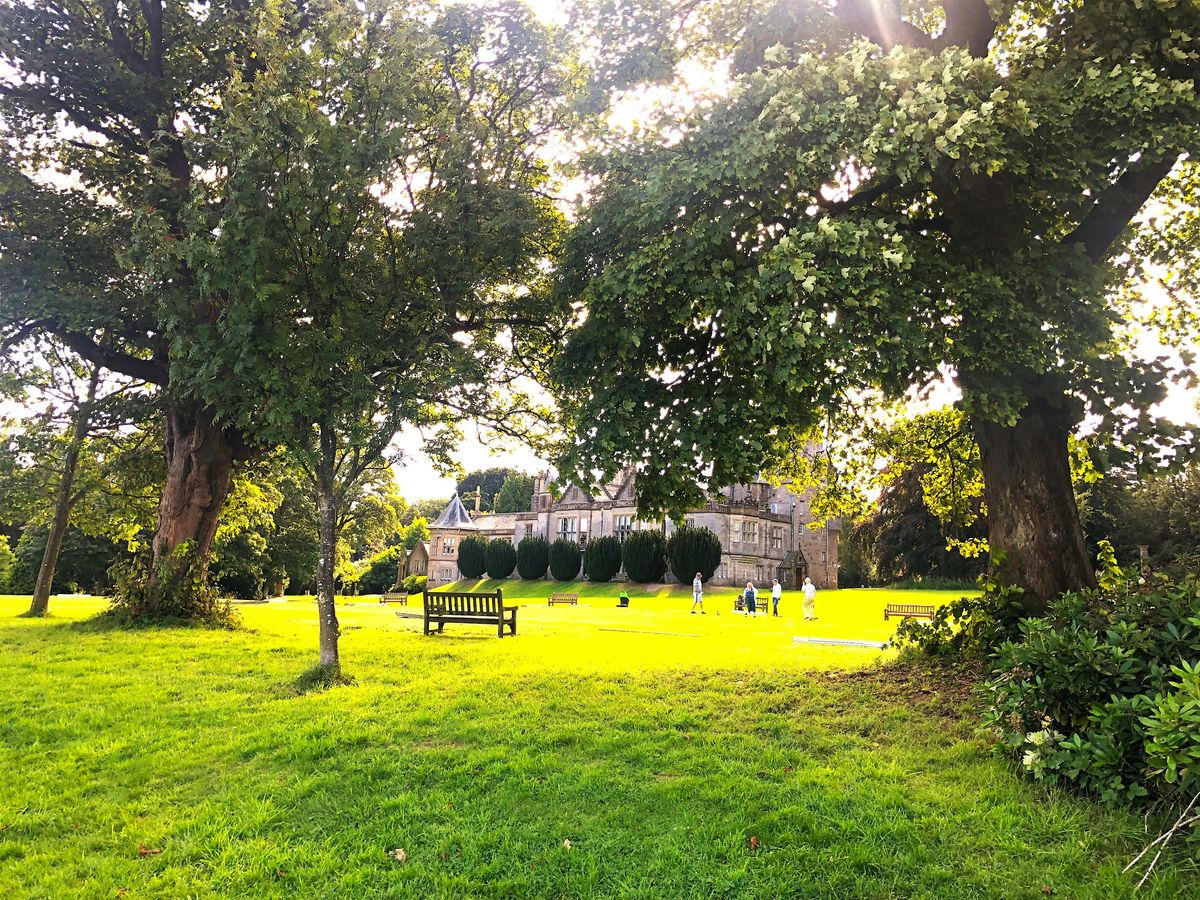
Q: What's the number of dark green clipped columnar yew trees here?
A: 7